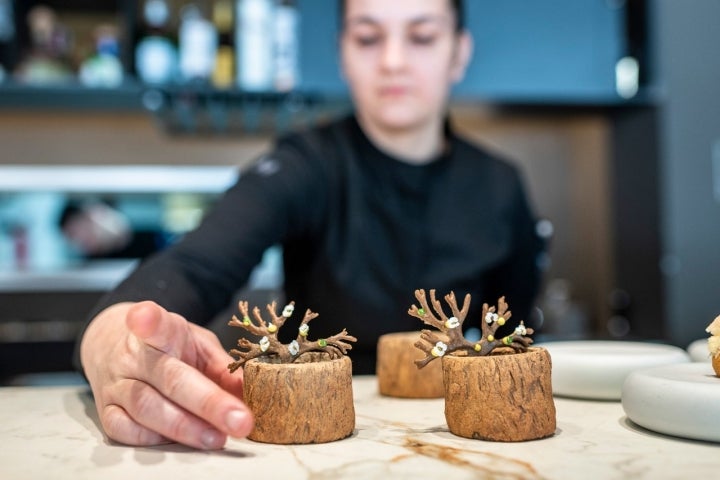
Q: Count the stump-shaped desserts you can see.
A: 3